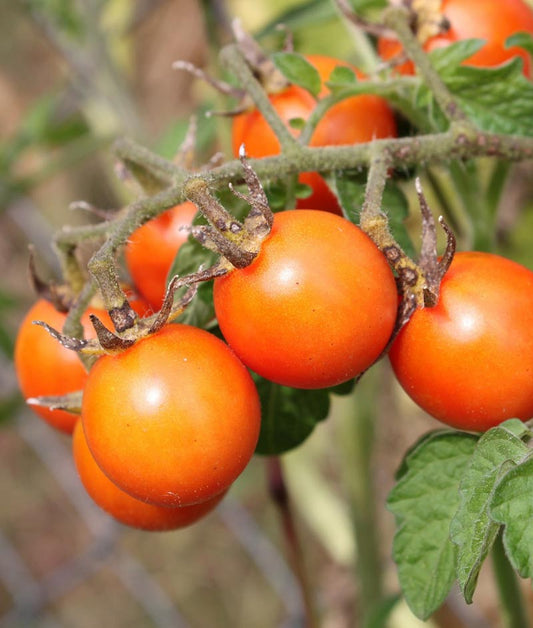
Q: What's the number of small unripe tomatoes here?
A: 0